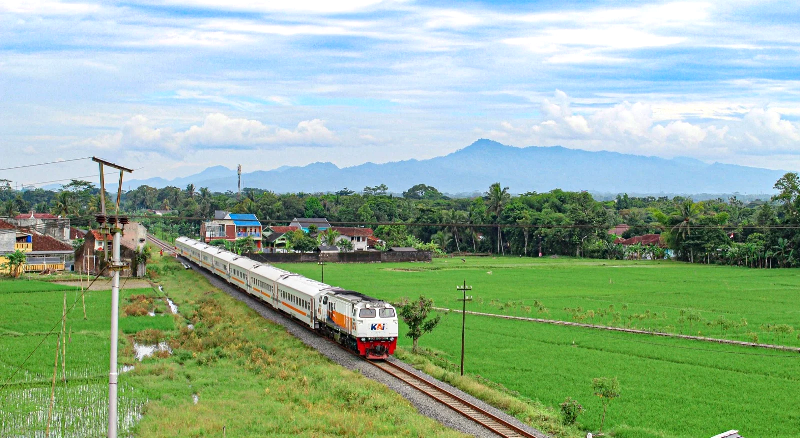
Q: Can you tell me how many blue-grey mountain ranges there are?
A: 1